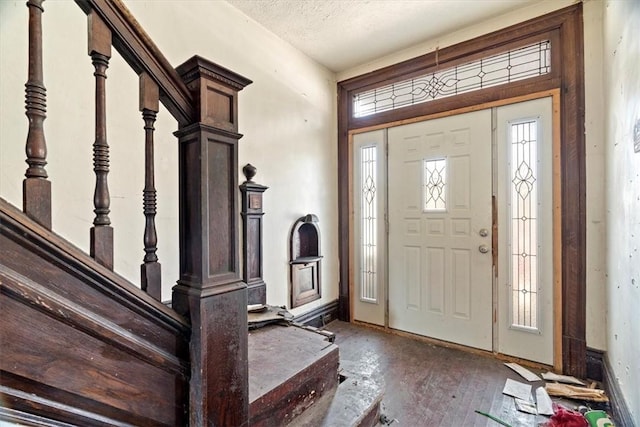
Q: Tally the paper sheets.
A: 5